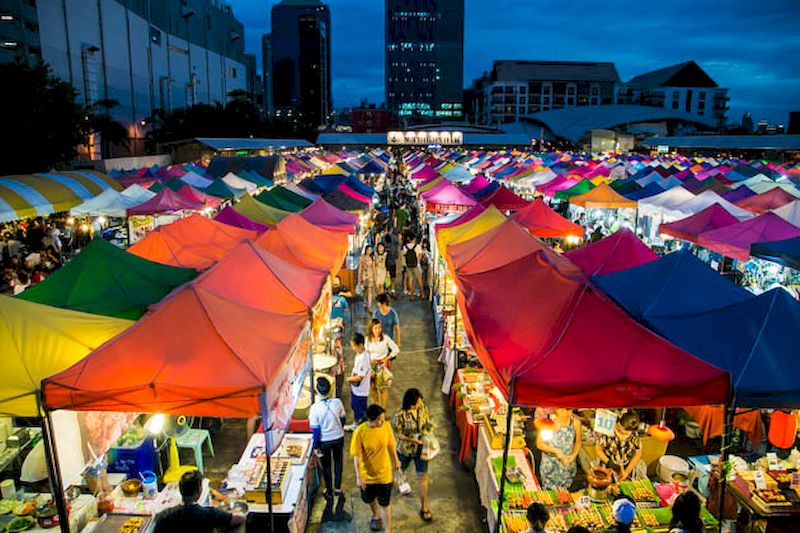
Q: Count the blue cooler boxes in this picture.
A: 1